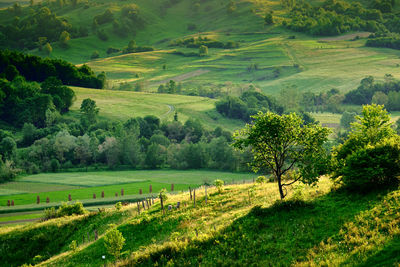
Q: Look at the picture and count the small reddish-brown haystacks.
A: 12